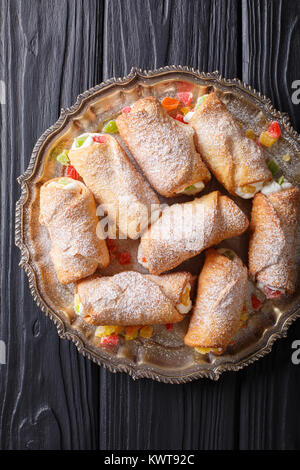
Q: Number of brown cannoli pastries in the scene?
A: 8